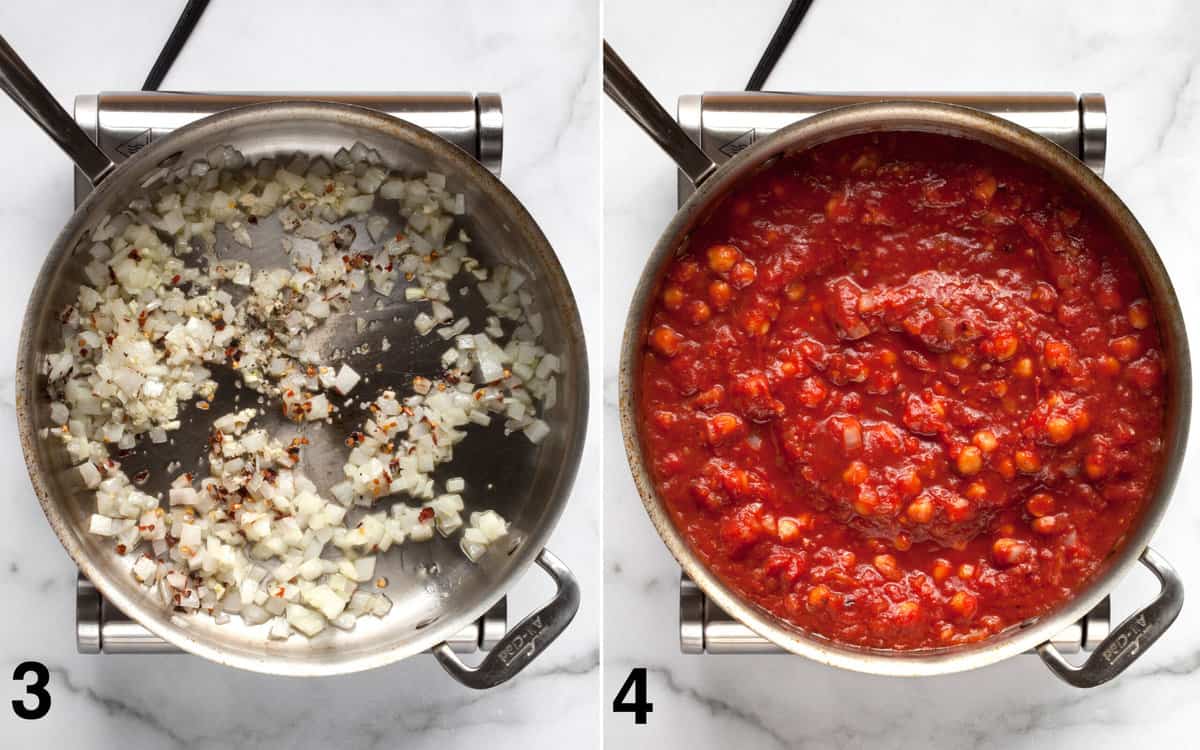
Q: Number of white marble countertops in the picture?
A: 2